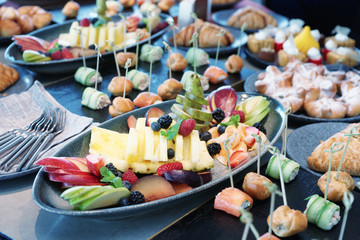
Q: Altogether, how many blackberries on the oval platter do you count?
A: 6